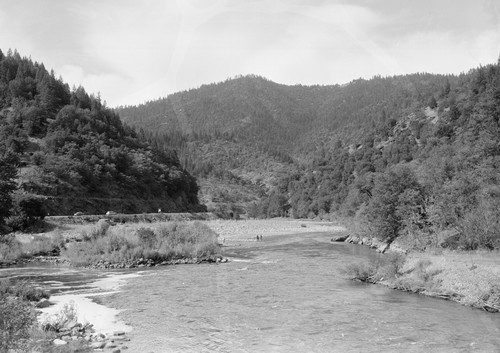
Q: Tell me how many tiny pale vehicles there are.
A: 2